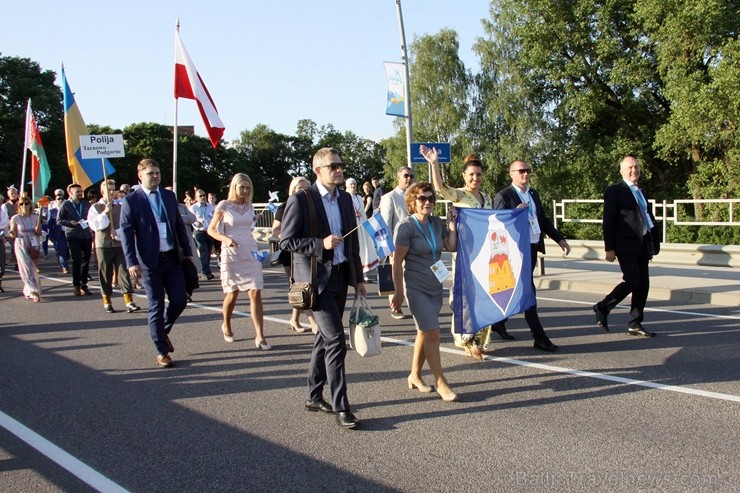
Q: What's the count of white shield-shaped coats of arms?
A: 1